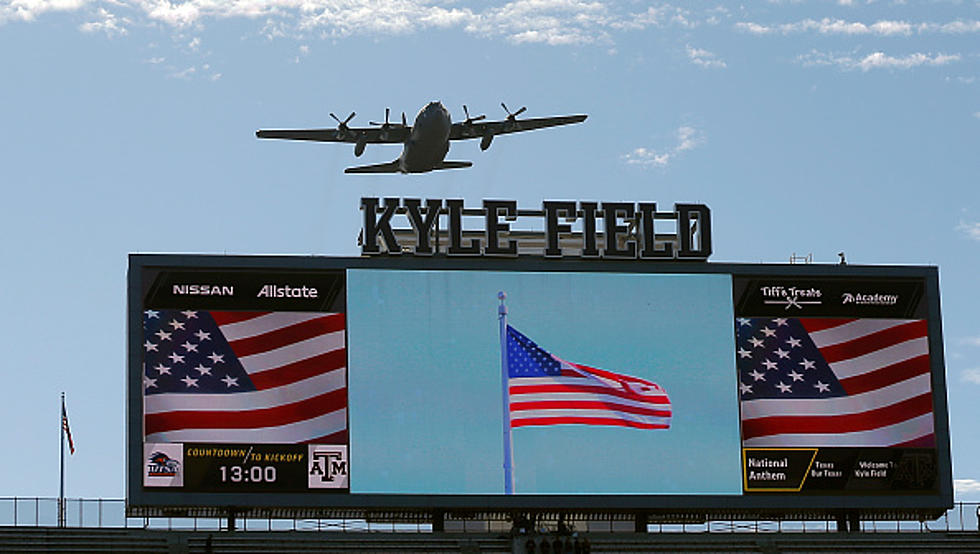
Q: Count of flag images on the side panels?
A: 2